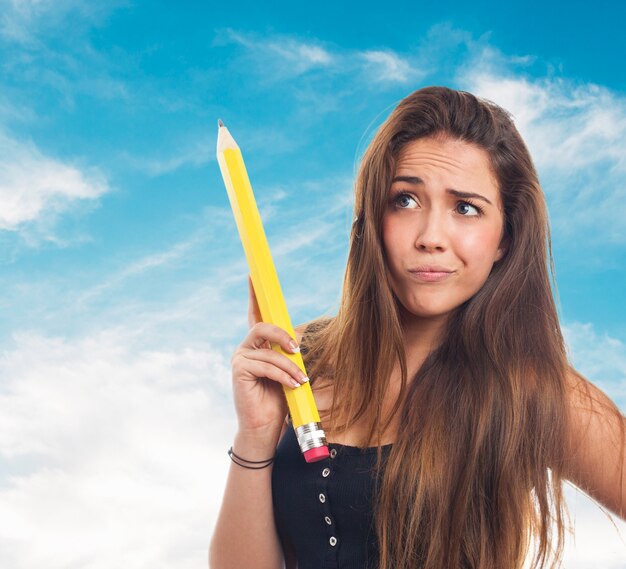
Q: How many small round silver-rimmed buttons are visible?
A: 5